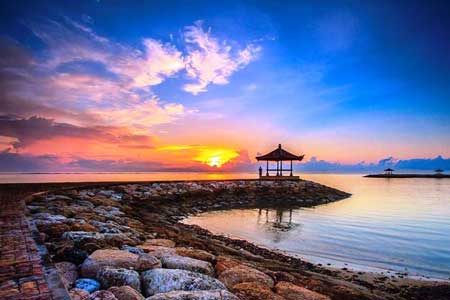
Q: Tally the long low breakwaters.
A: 2